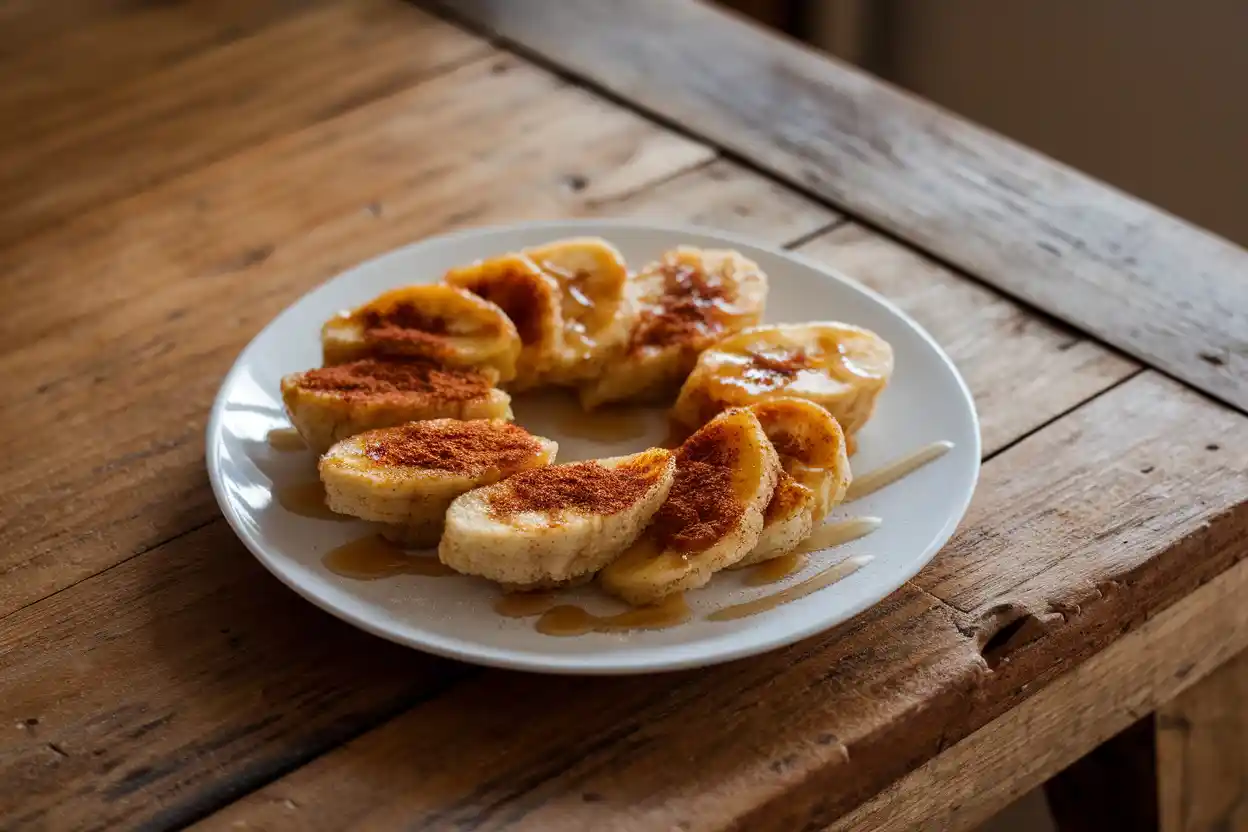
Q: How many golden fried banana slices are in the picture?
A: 11